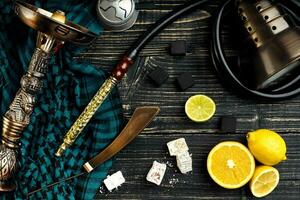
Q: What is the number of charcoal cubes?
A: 4